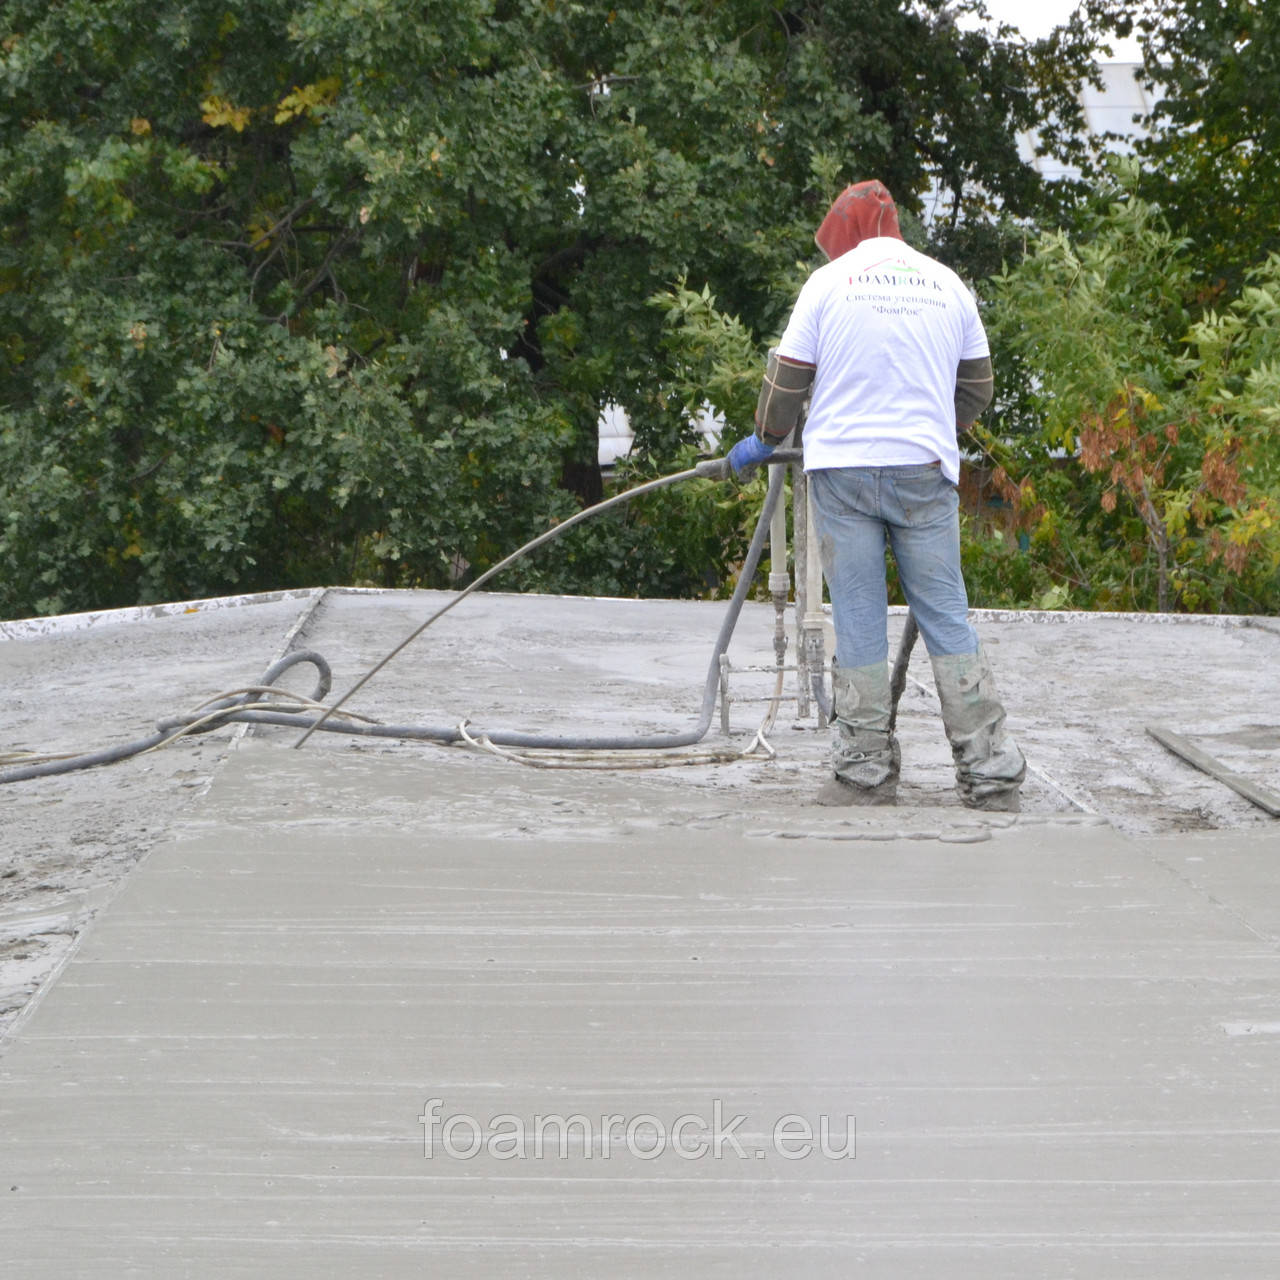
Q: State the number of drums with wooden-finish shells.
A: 0